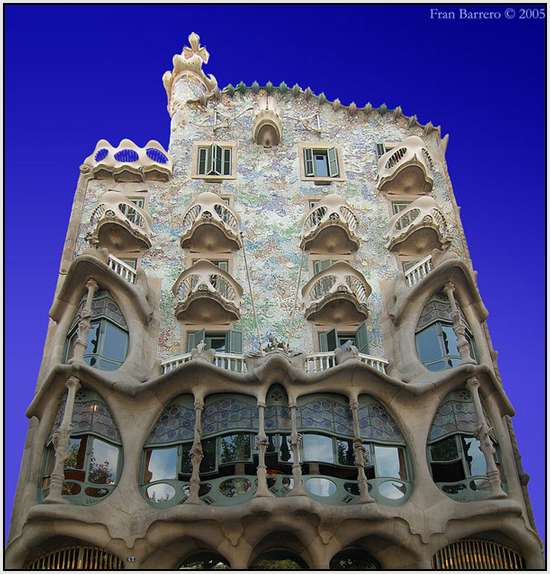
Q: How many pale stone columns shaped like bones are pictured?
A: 8